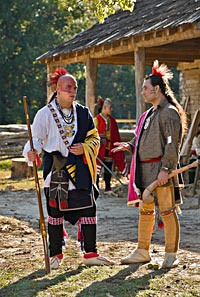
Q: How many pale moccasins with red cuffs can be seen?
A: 2